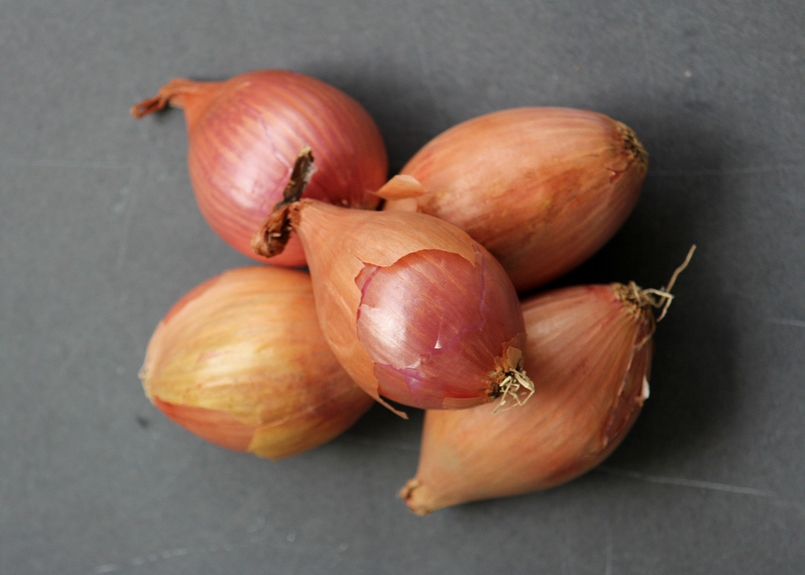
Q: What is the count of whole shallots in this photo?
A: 5